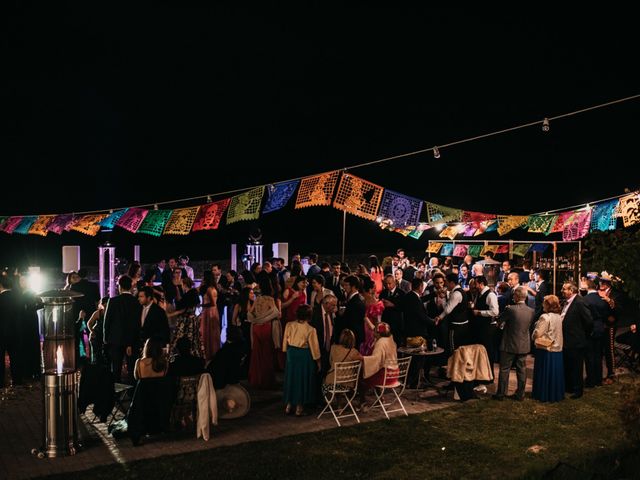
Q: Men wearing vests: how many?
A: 2